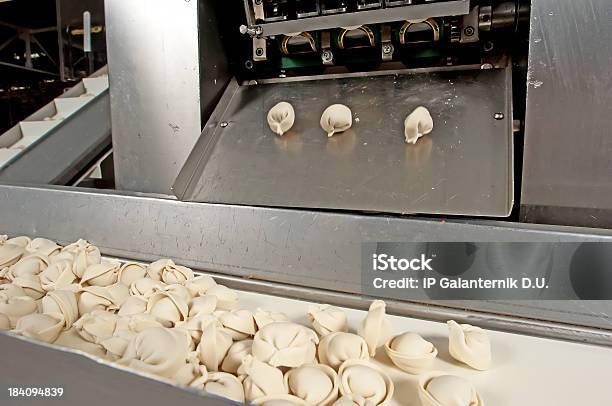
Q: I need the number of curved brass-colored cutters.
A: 3